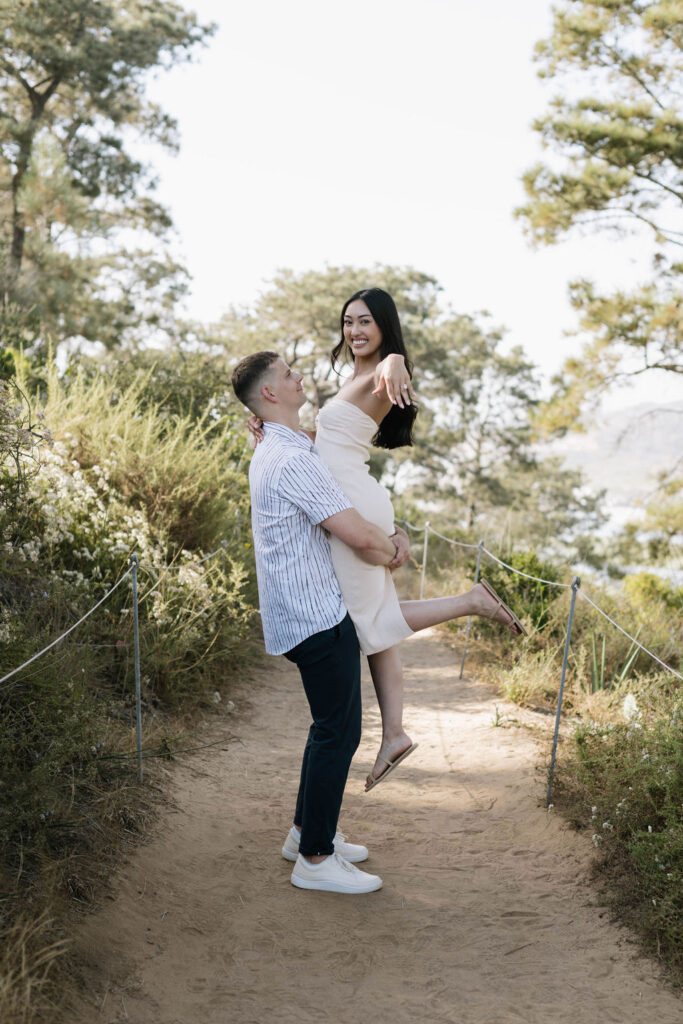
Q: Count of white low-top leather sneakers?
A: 2